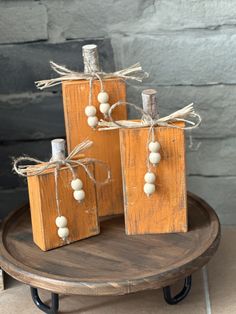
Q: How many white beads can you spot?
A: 12